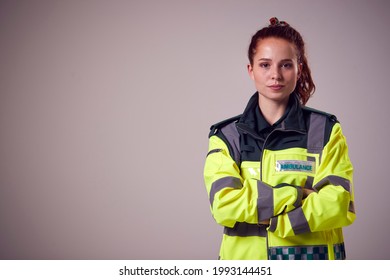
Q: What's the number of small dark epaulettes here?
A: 2